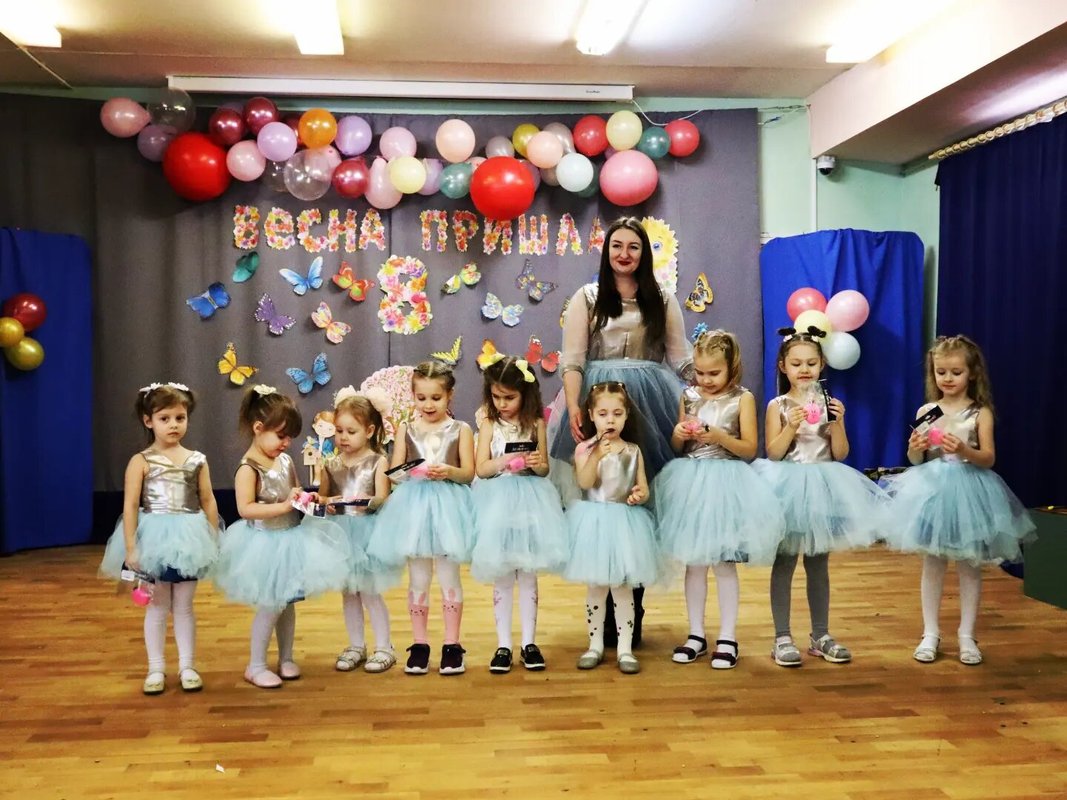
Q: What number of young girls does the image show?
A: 9